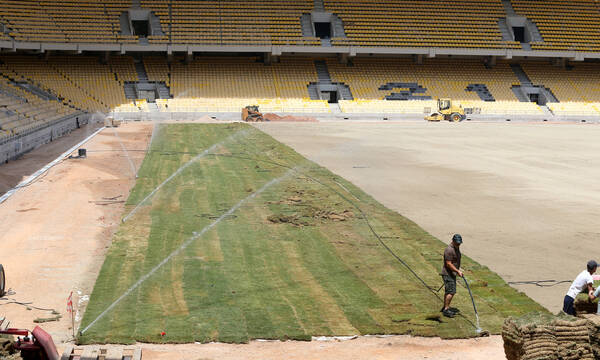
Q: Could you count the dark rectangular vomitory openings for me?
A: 6